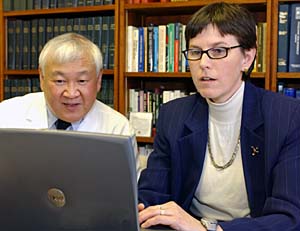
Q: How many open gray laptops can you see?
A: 1